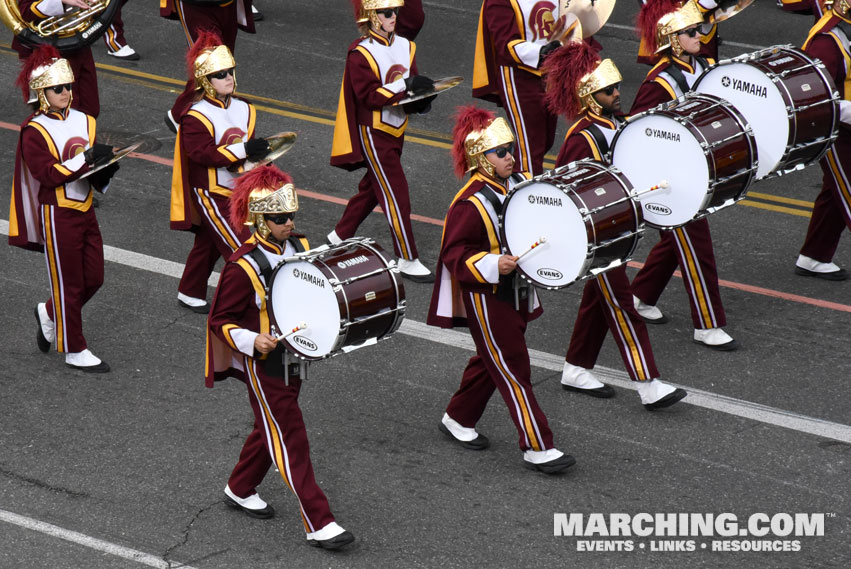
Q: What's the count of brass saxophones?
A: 0